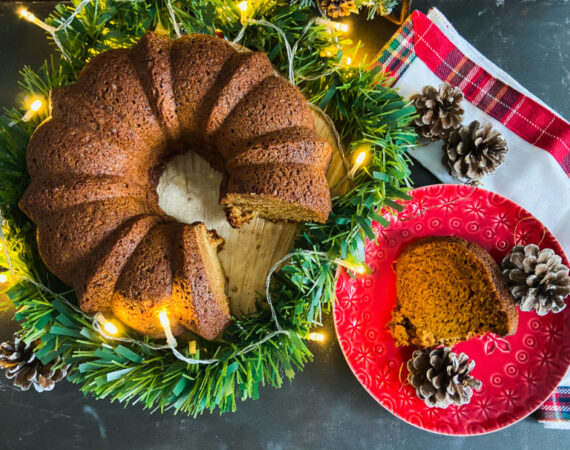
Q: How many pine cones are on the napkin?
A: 2